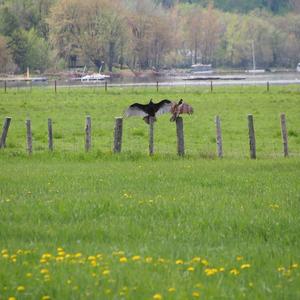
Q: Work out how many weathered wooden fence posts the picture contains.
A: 10